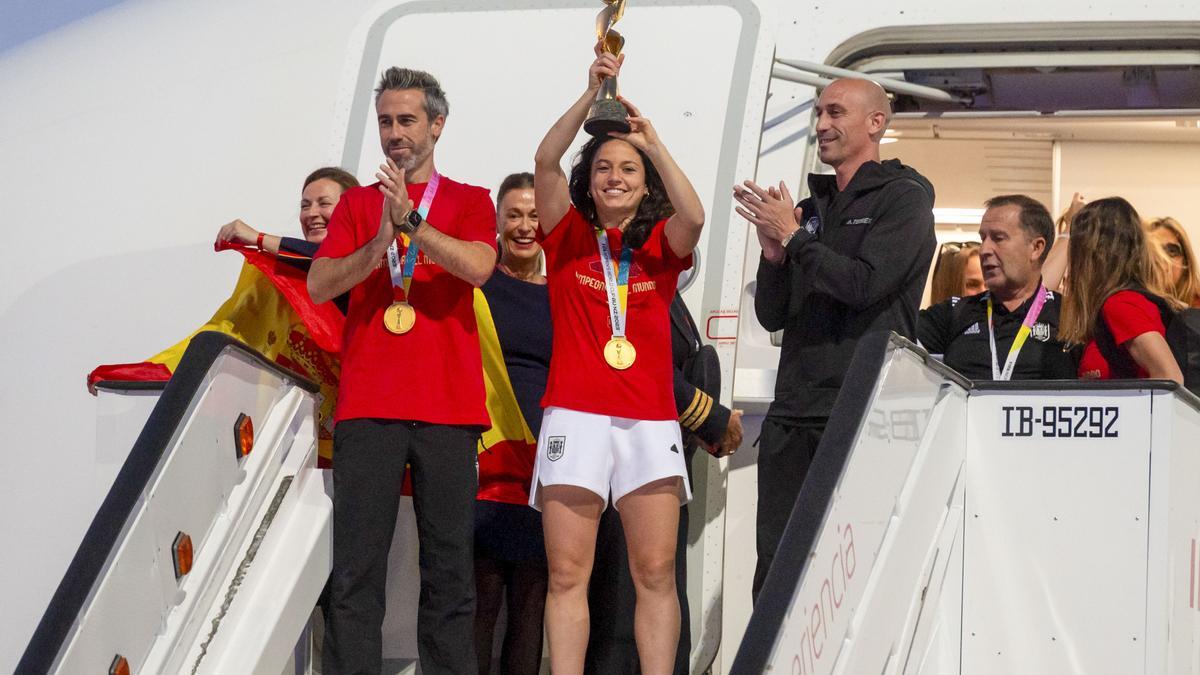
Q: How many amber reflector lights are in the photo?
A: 3